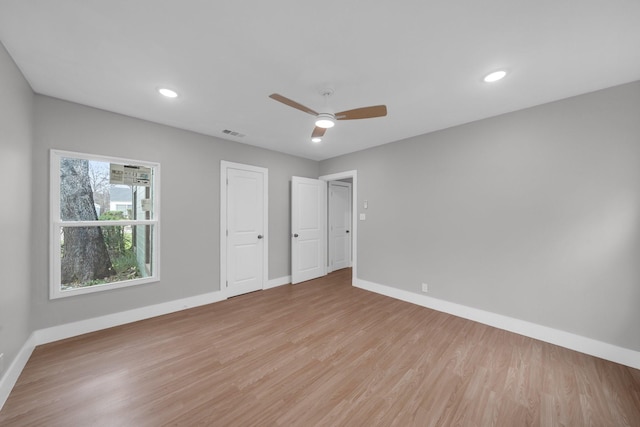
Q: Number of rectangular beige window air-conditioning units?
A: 0